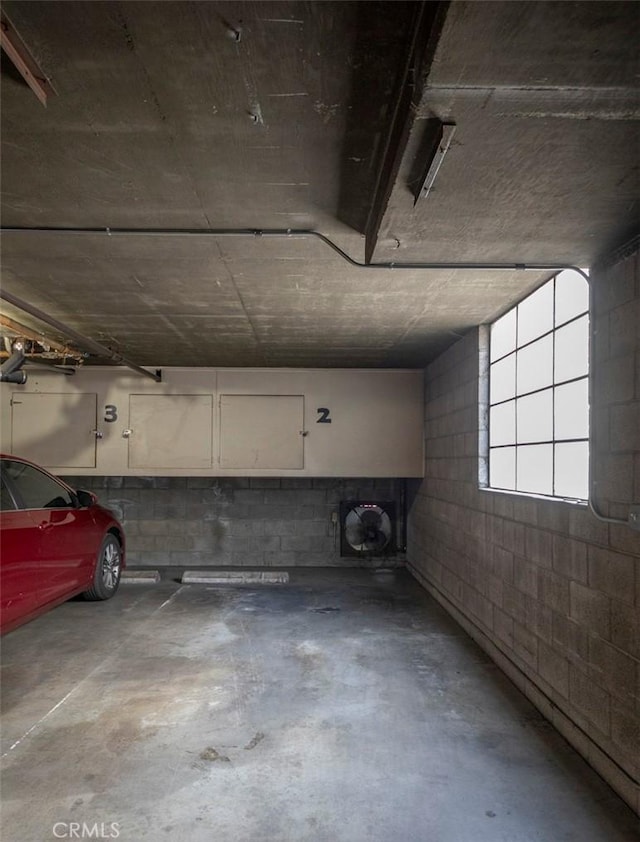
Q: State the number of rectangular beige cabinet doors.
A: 3